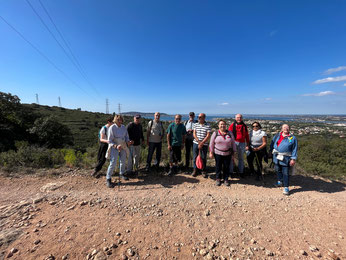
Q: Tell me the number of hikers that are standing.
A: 11